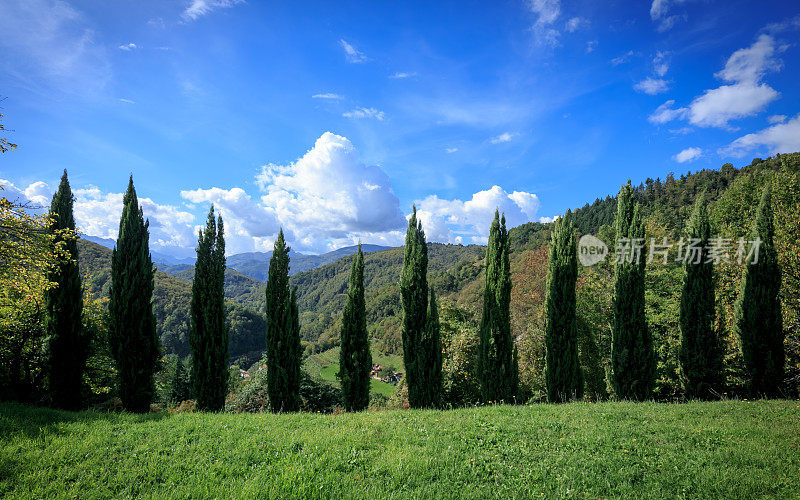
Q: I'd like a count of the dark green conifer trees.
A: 11